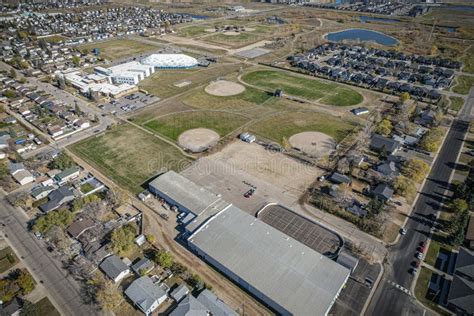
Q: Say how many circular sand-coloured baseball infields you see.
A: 3